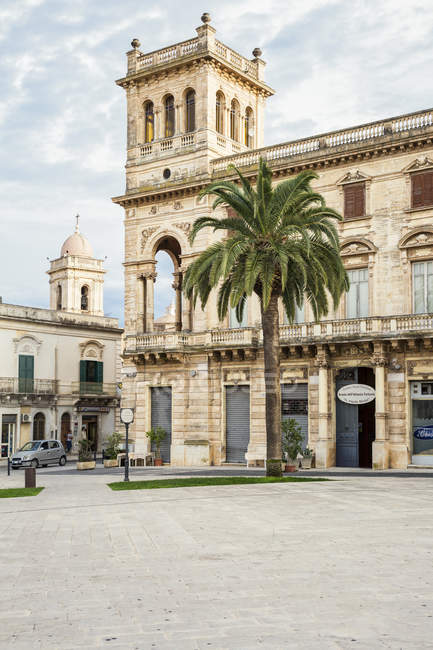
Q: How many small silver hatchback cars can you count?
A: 1